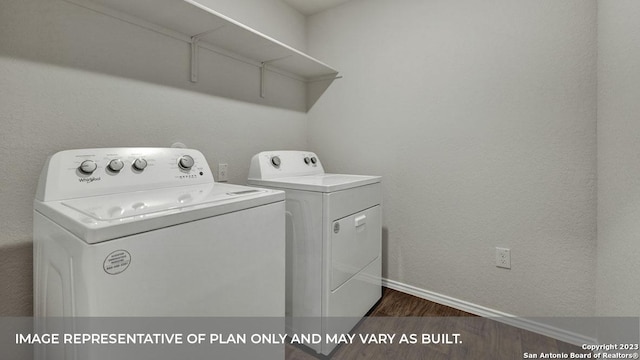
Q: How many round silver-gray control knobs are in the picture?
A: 7